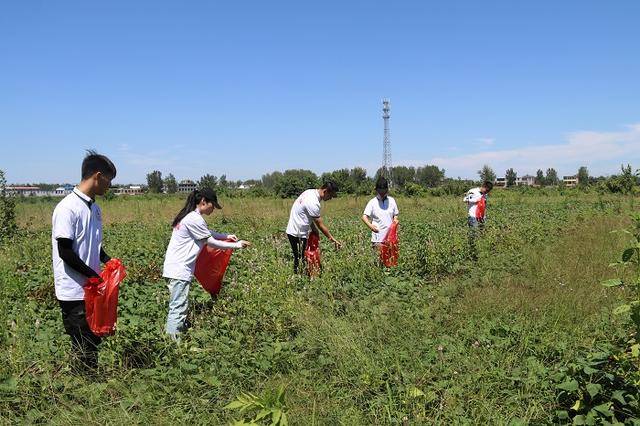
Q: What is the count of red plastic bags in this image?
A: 5